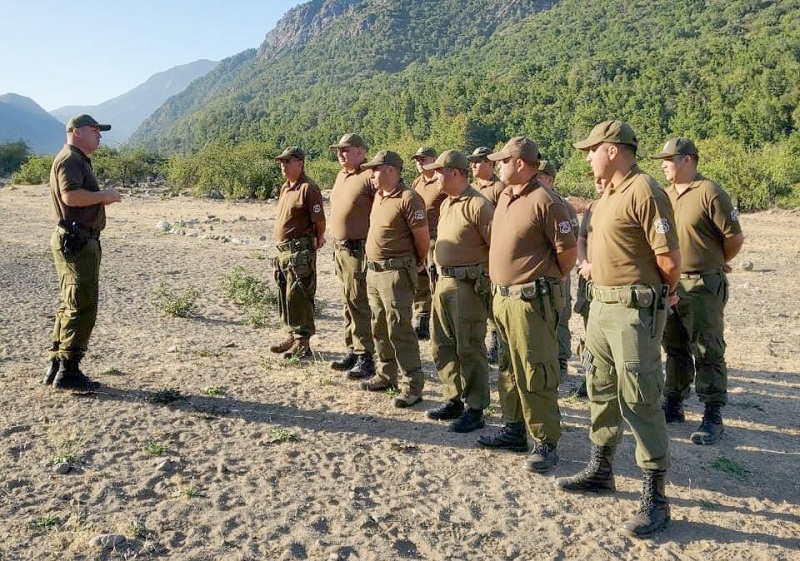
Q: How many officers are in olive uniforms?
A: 12